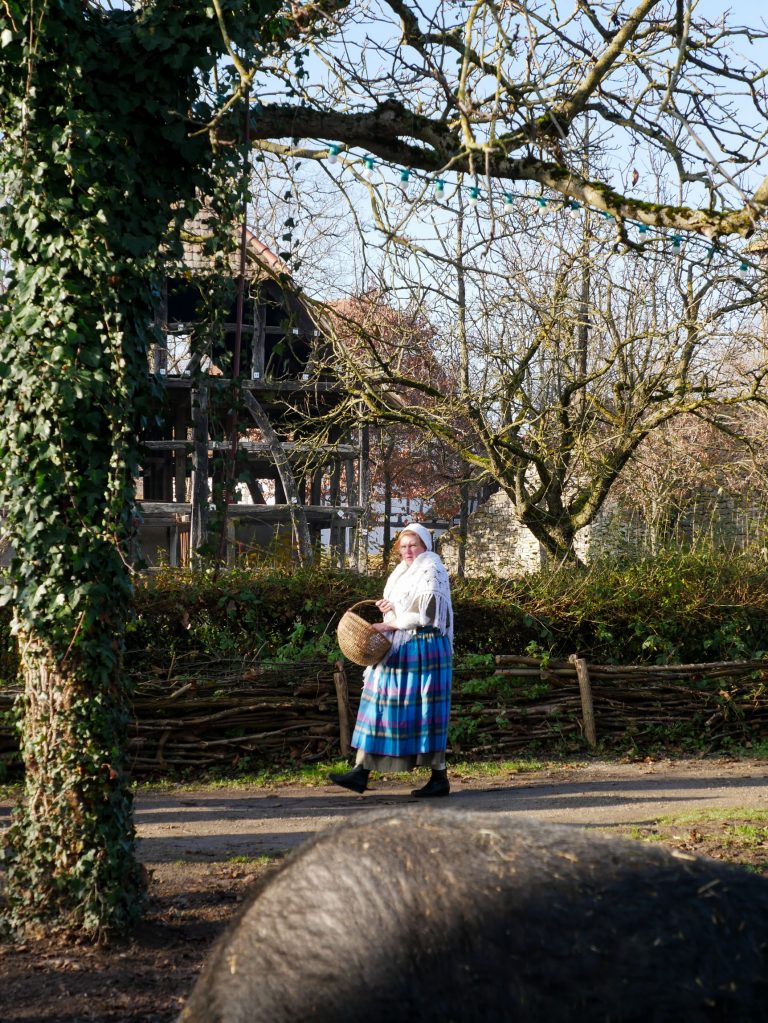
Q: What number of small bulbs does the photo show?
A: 13